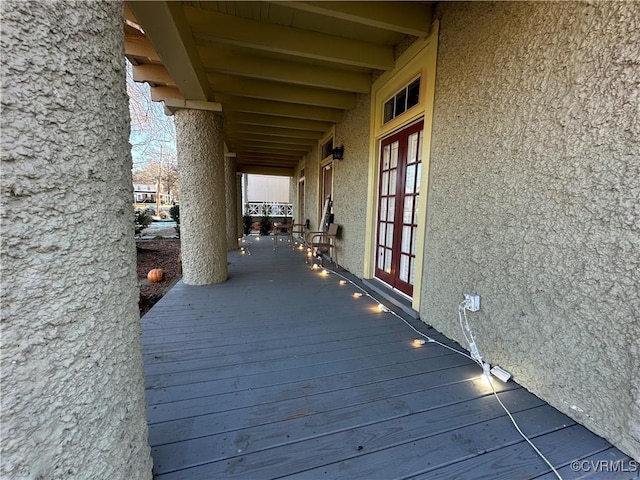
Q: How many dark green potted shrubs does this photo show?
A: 2